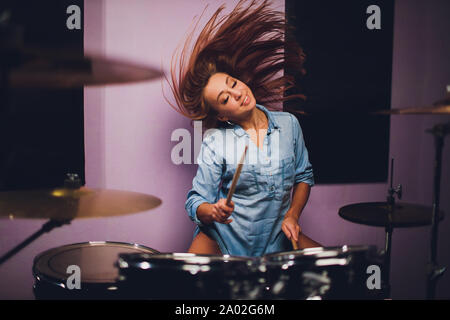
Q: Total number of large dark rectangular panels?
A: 2